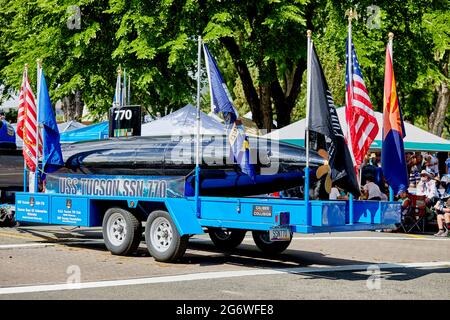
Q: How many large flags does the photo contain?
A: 6